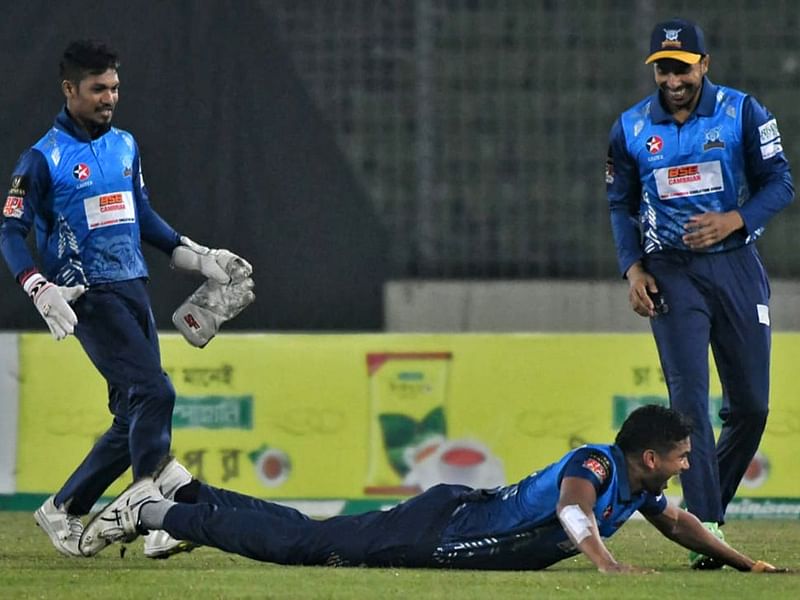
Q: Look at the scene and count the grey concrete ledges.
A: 1